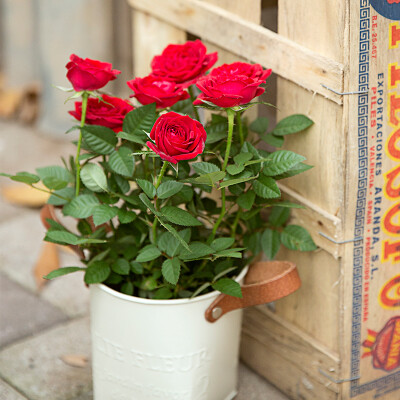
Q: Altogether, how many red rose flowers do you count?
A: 6